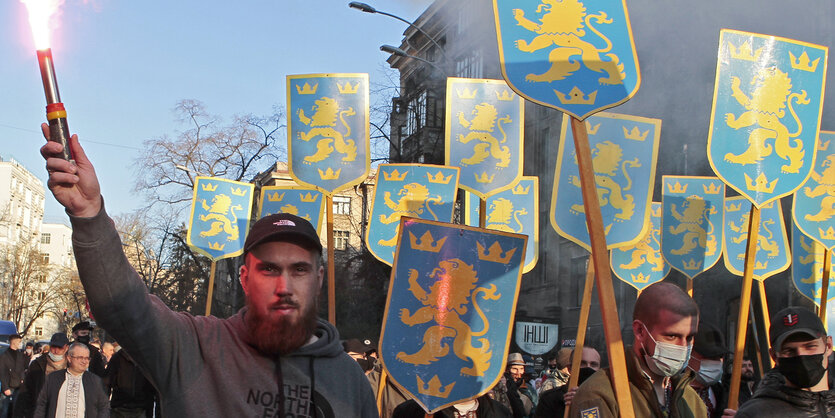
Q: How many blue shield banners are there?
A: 15